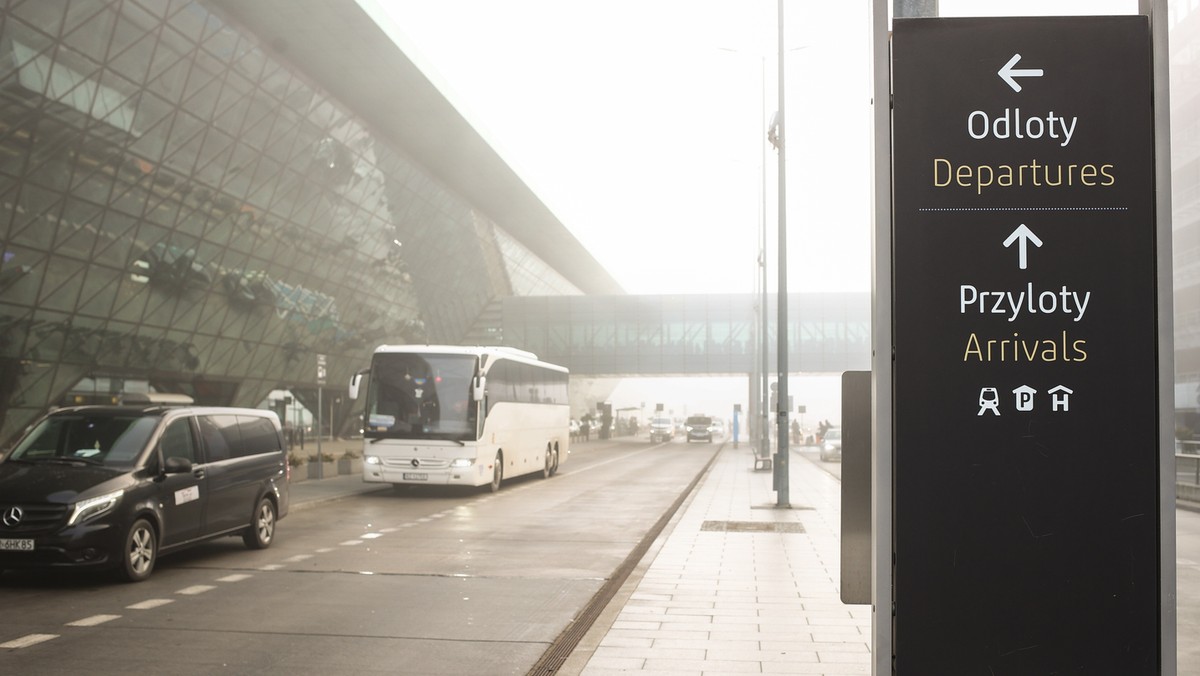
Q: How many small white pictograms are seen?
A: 3